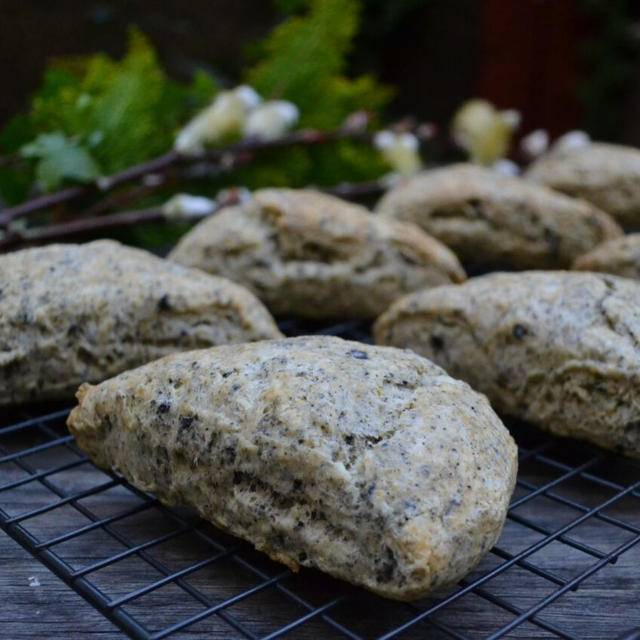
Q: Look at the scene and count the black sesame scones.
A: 7